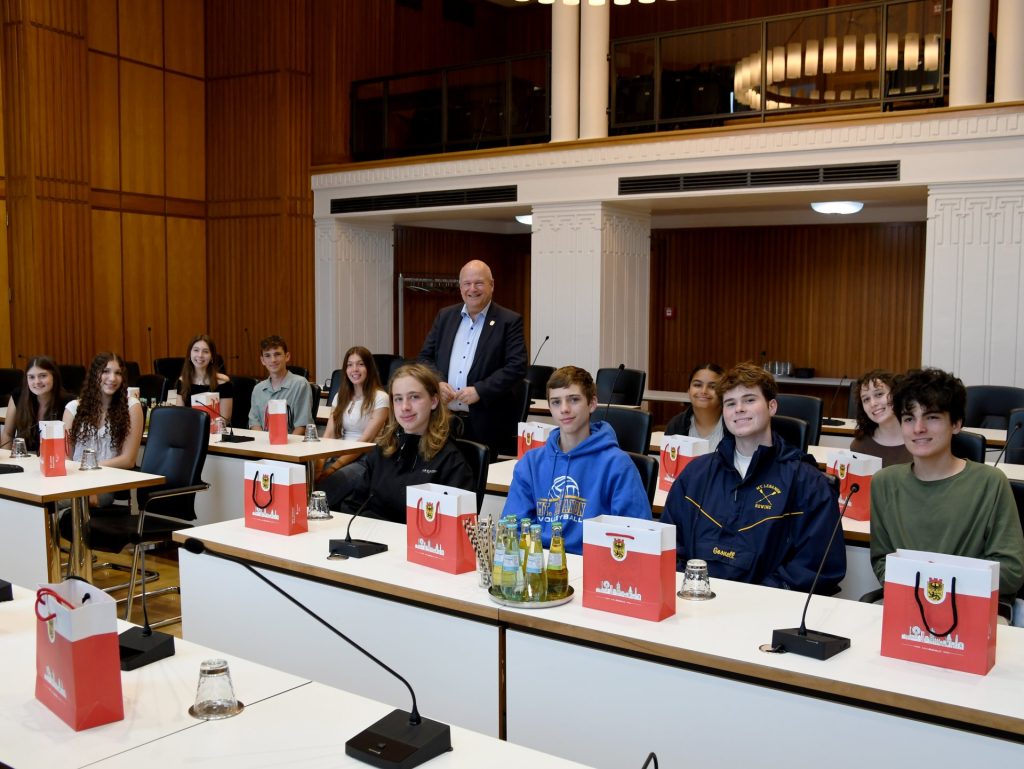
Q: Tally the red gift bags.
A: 11